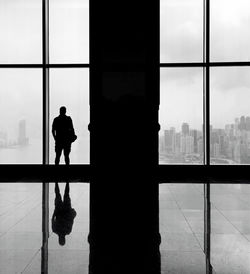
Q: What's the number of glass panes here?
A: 8